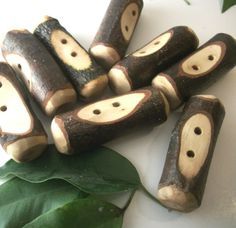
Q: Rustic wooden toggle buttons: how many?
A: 8